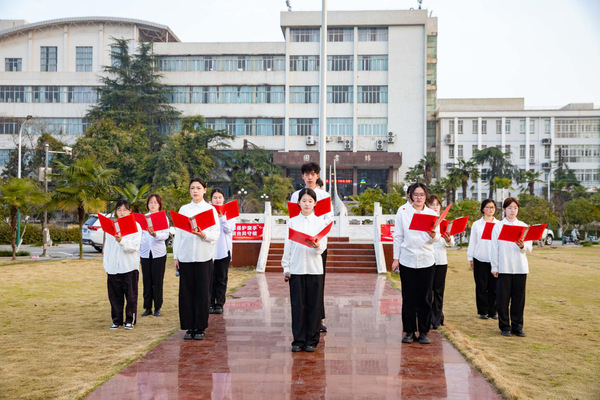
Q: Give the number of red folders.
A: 10